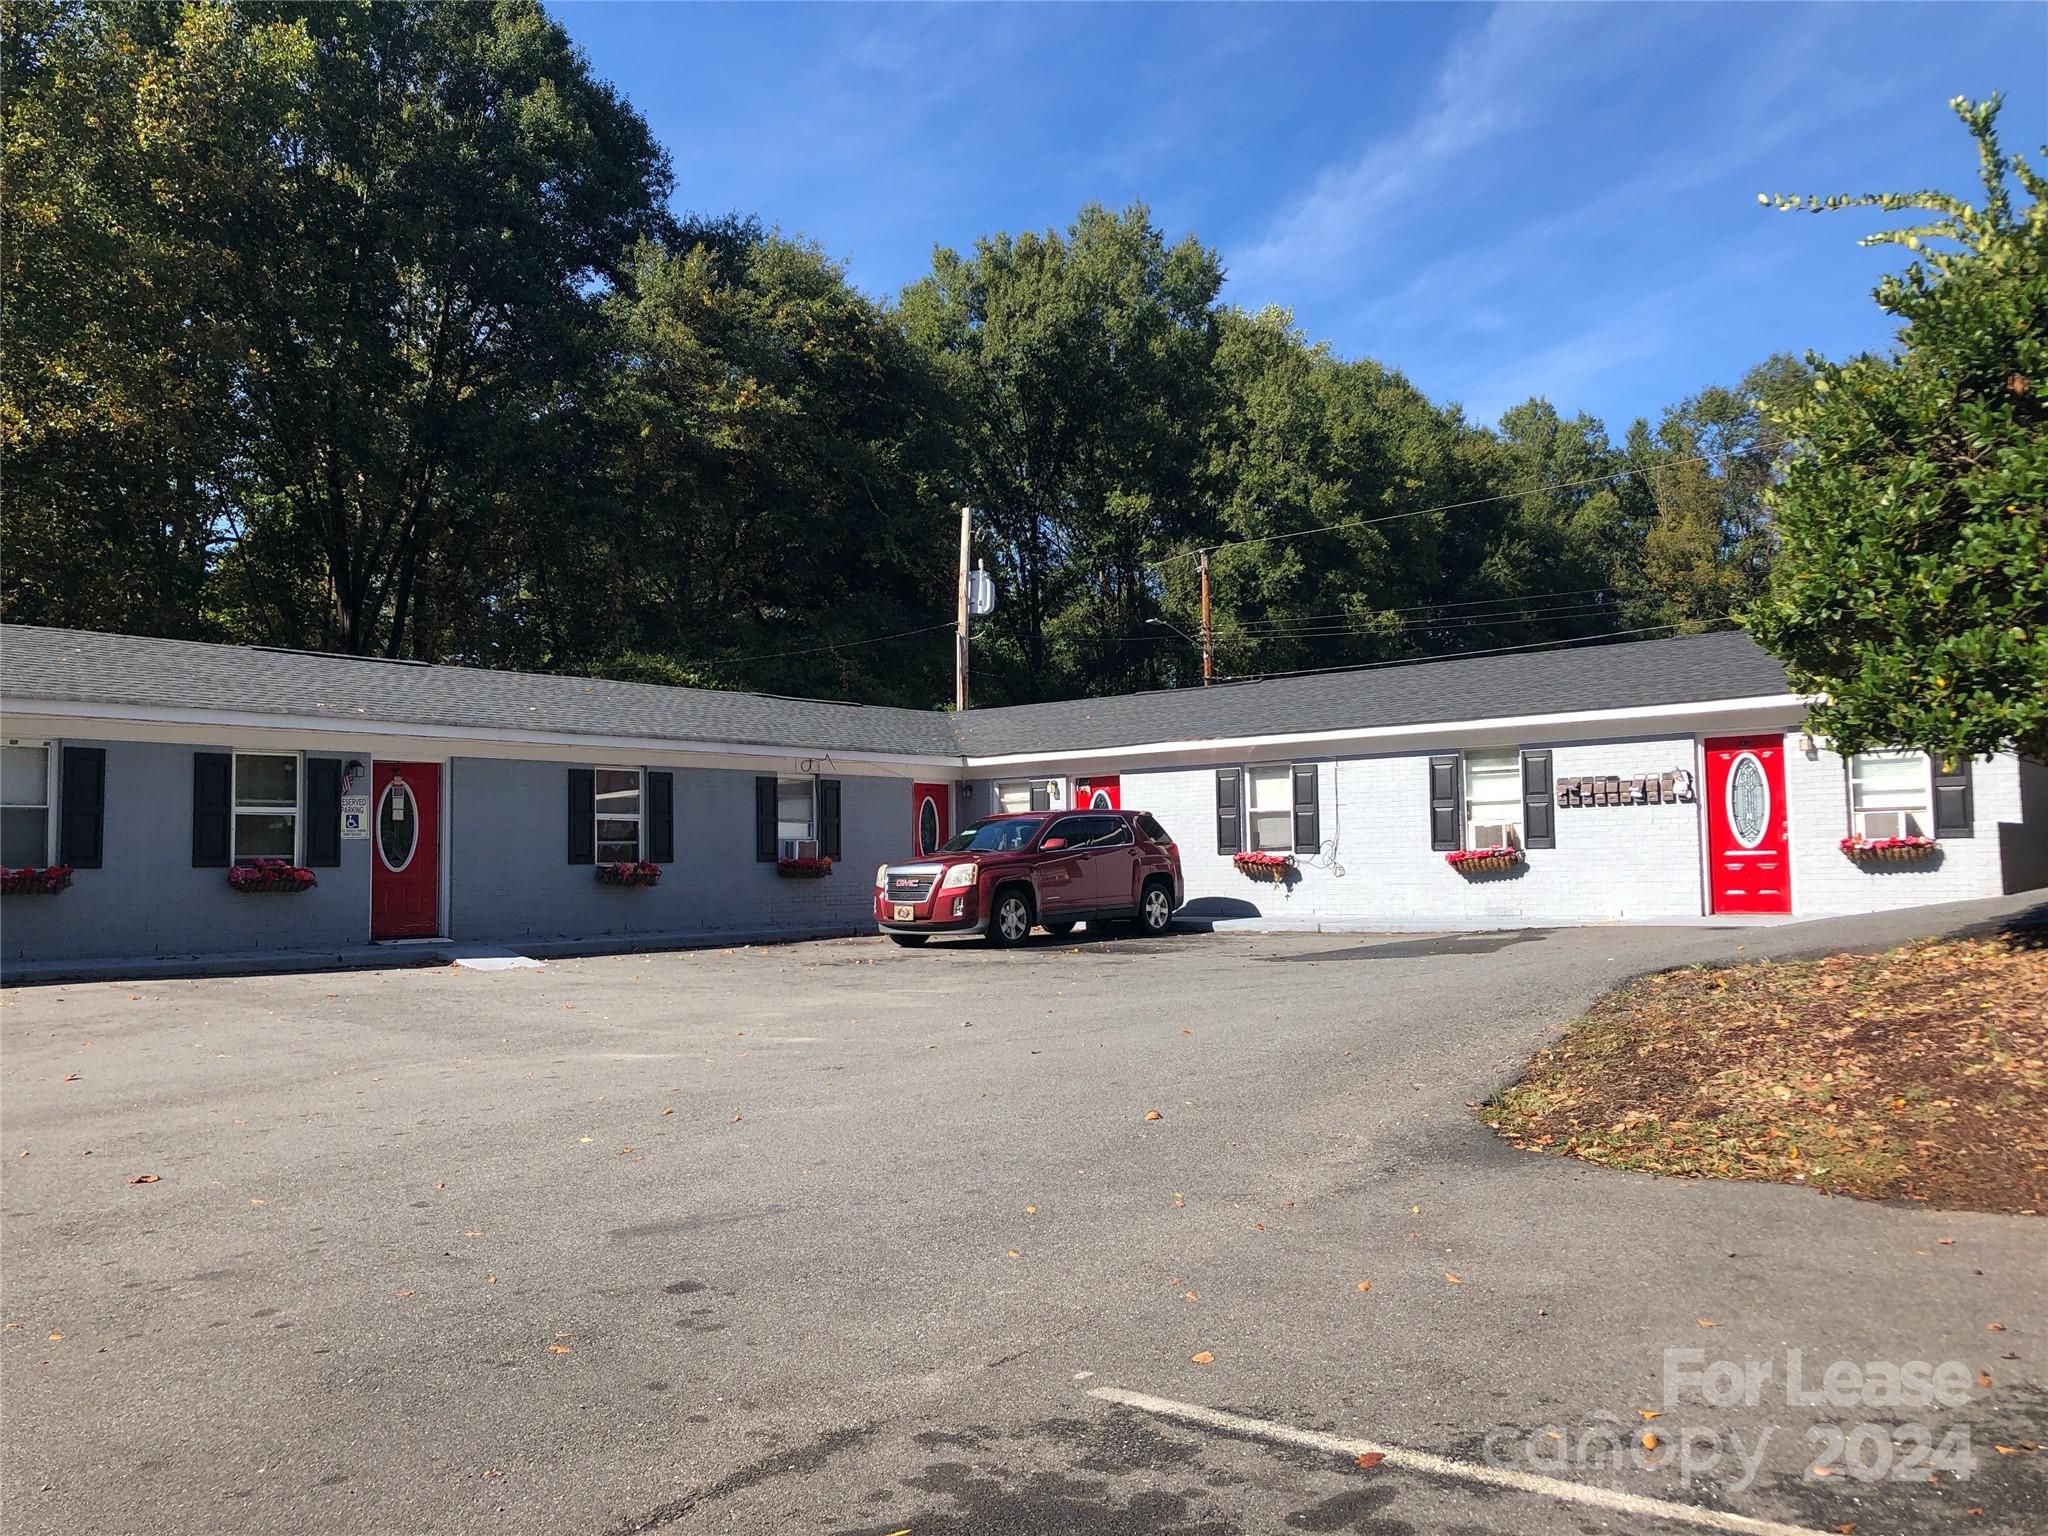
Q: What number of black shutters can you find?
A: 13